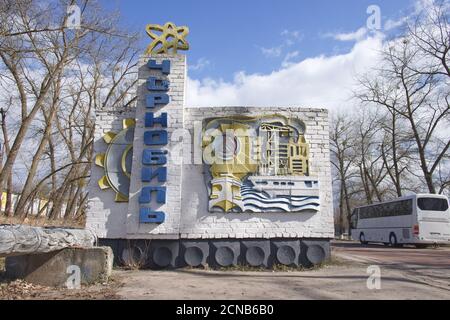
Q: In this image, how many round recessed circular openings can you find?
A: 7